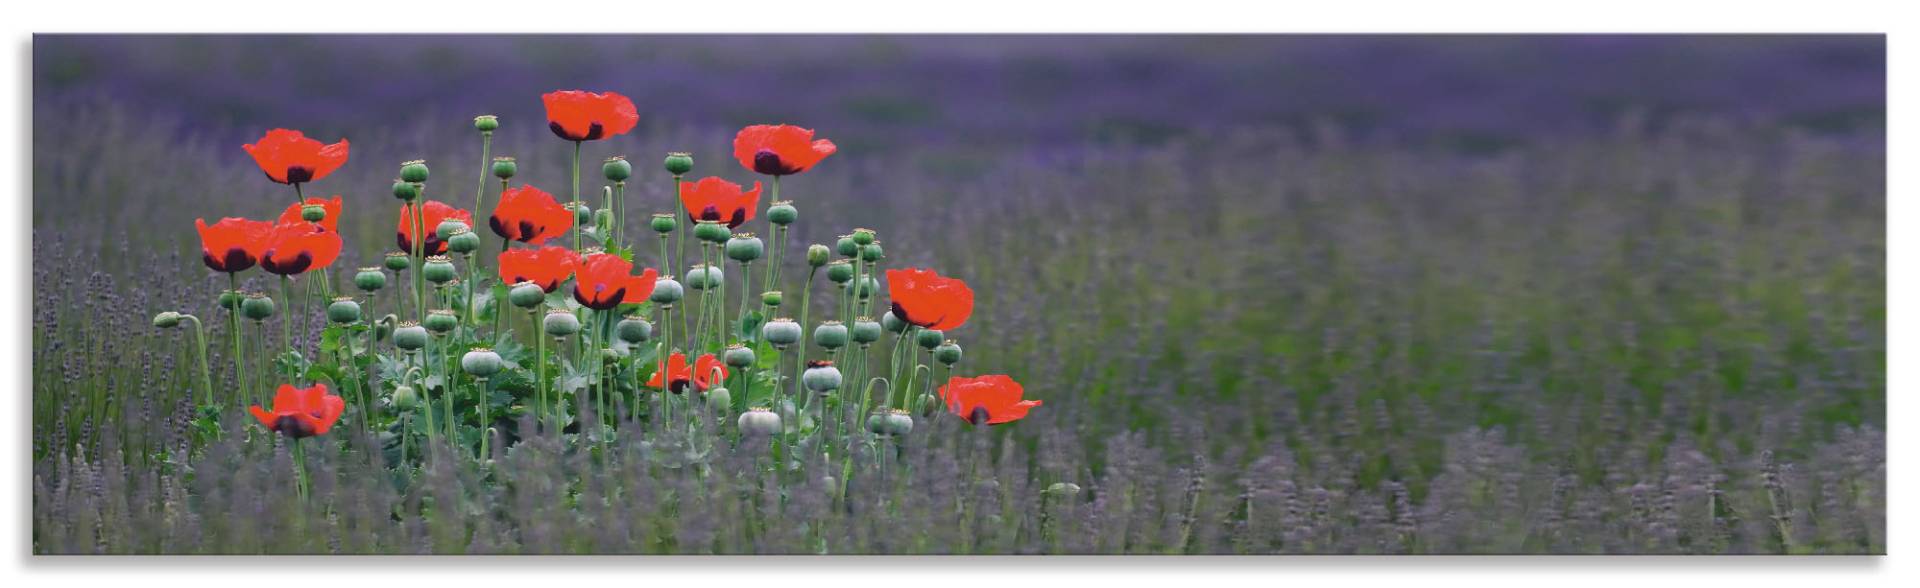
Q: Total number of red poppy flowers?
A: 15